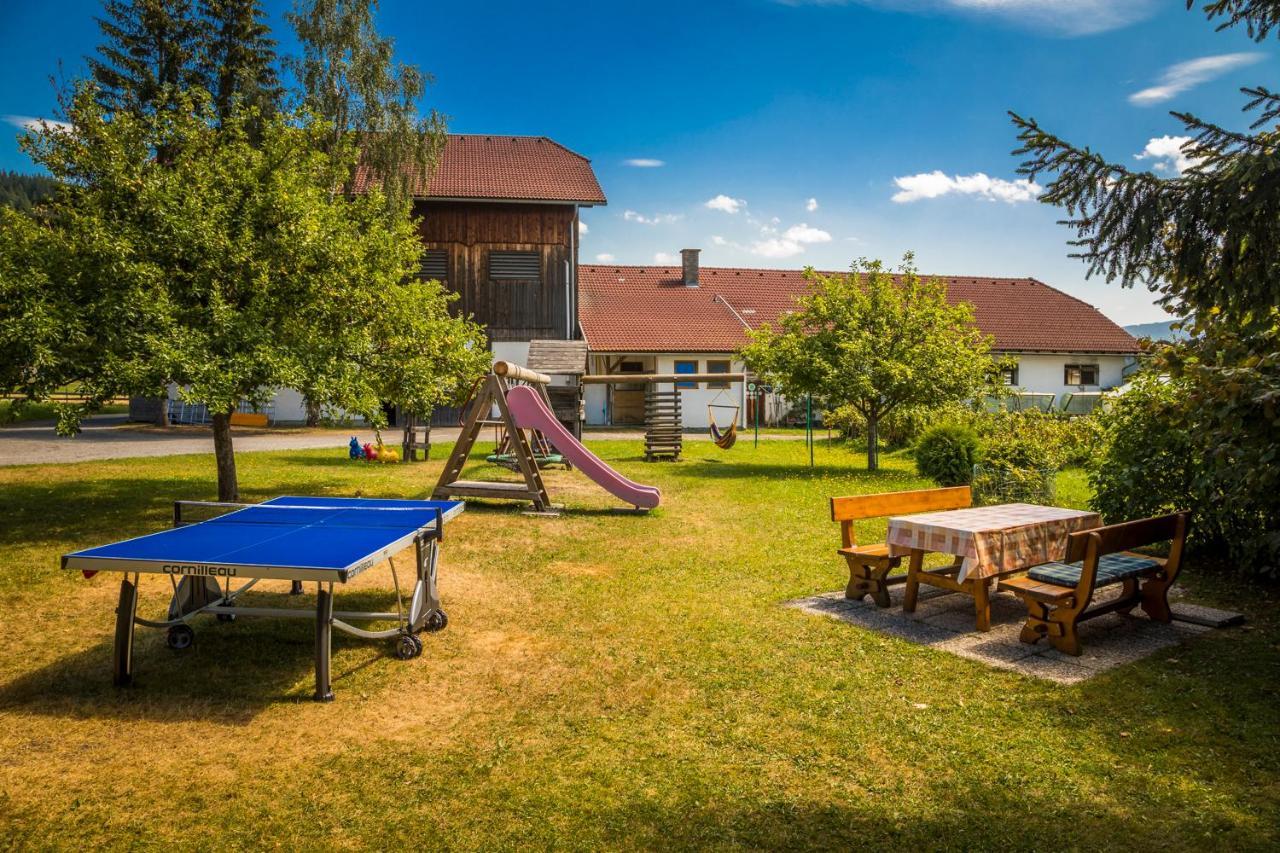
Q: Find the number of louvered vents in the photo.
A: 2